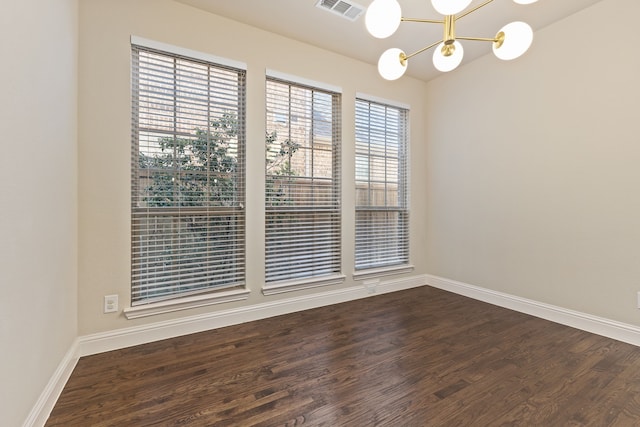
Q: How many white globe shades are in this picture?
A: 6